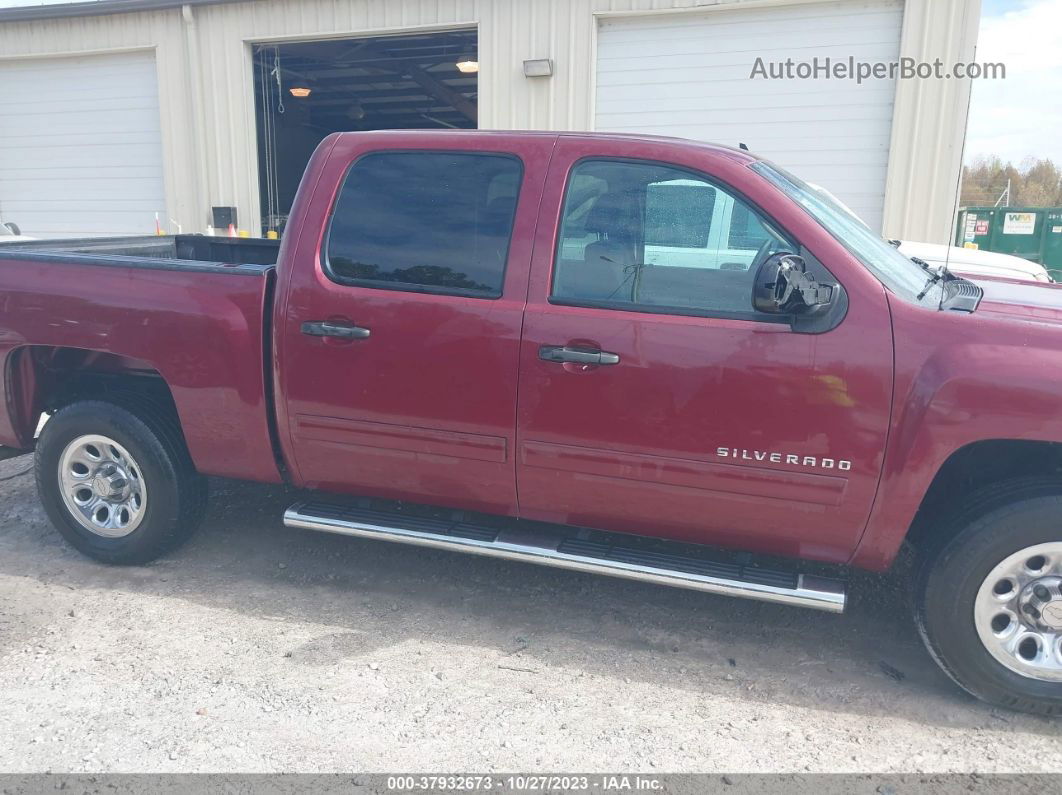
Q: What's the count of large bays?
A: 3